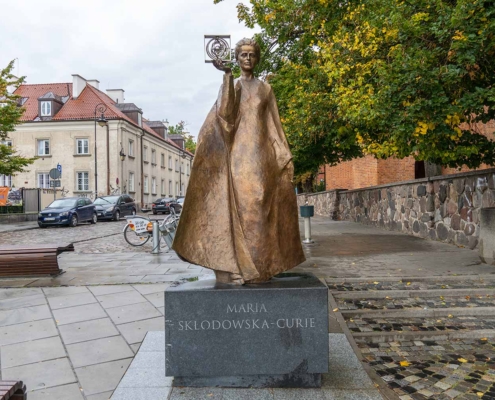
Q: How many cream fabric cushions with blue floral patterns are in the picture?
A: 0